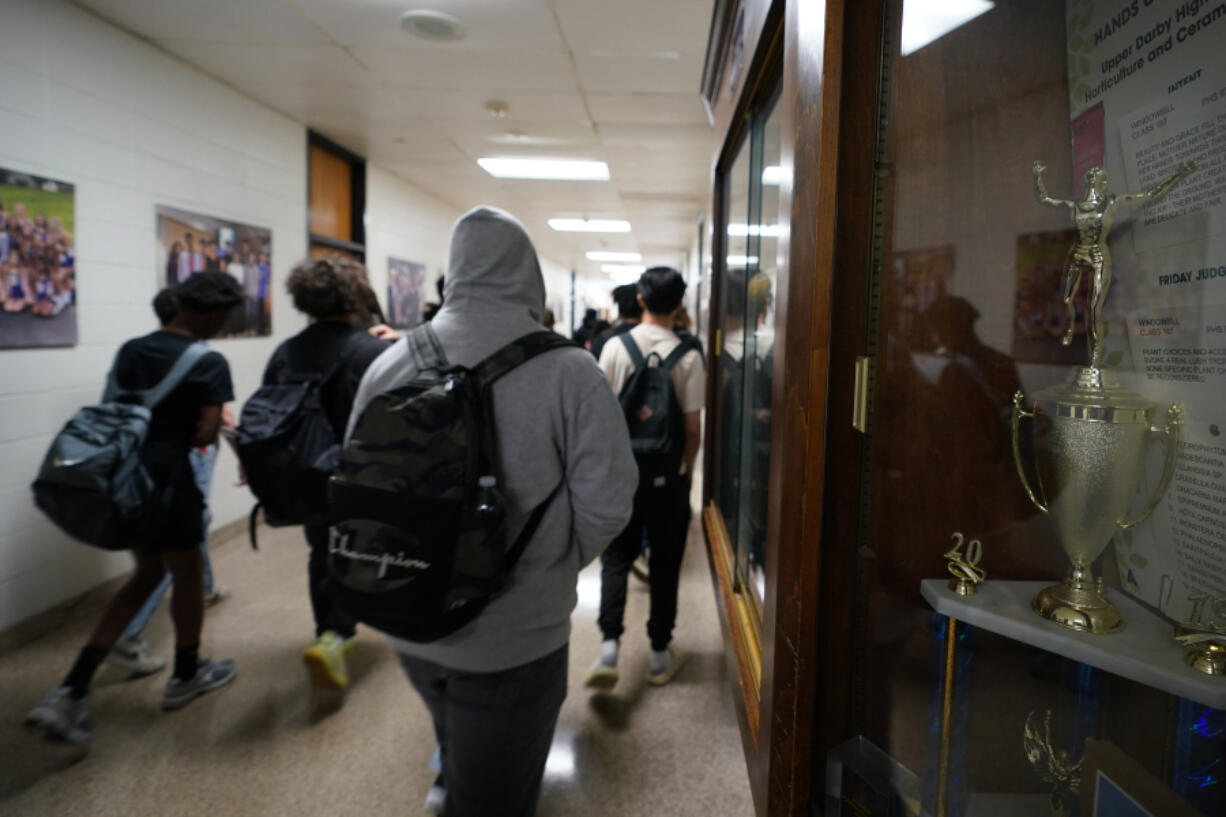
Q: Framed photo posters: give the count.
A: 3